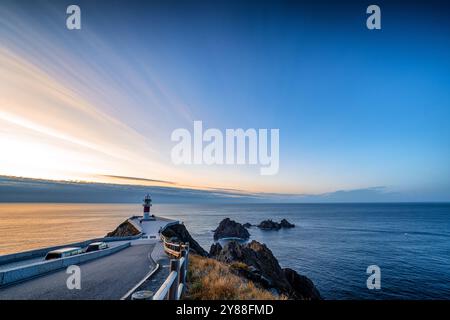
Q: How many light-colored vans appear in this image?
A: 2